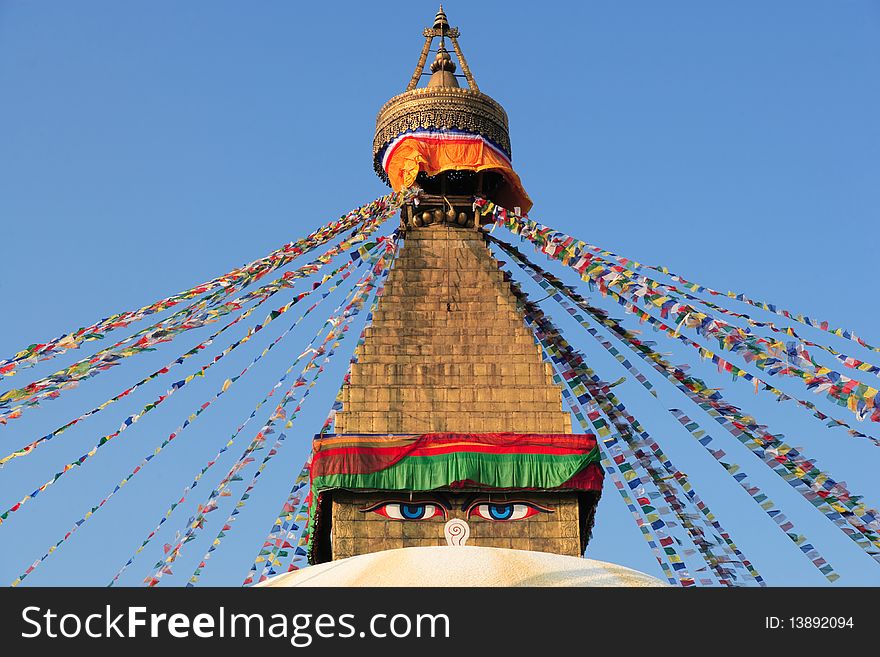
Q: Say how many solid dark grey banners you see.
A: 1